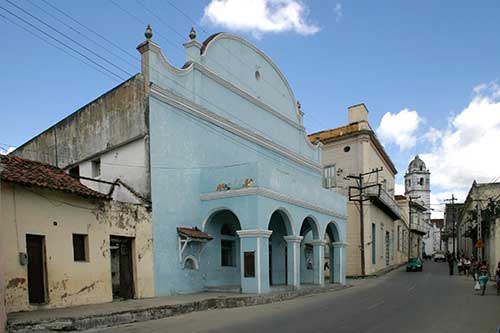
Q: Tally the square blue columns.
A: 4